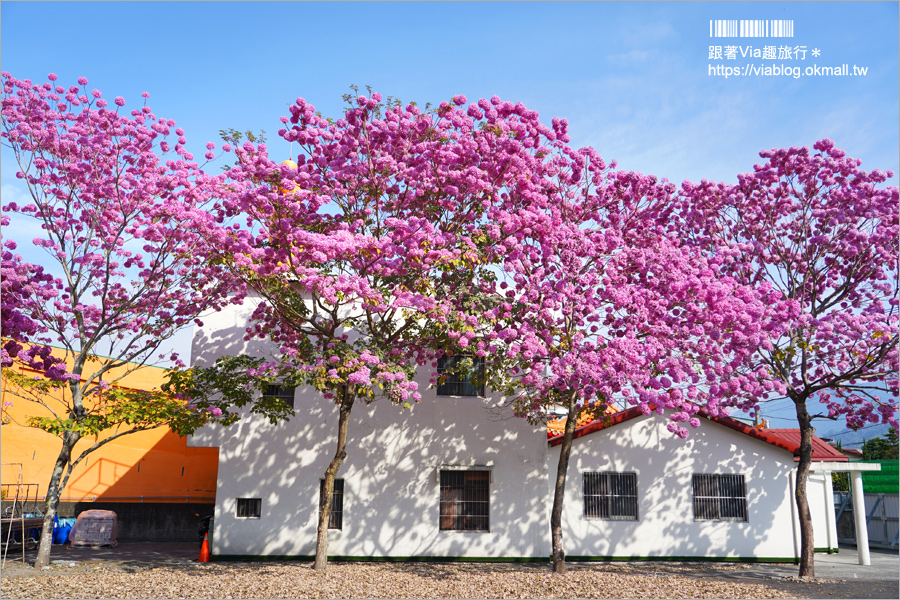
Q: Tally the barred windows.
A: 7